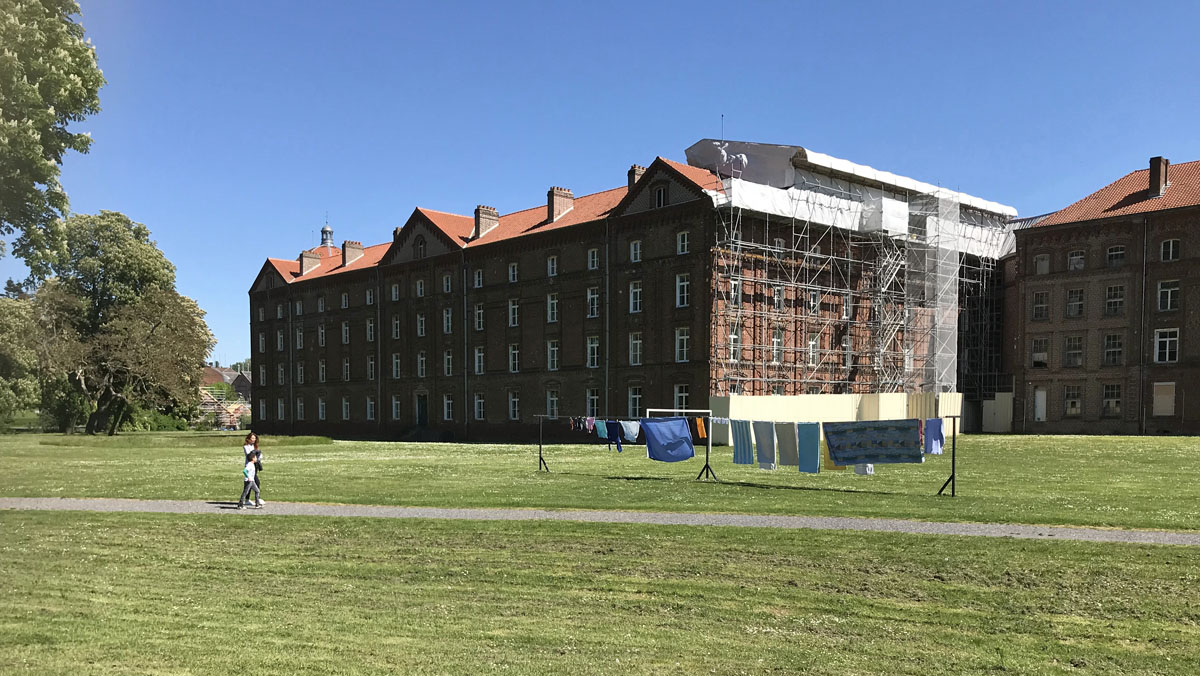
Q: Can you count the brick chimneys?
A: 7